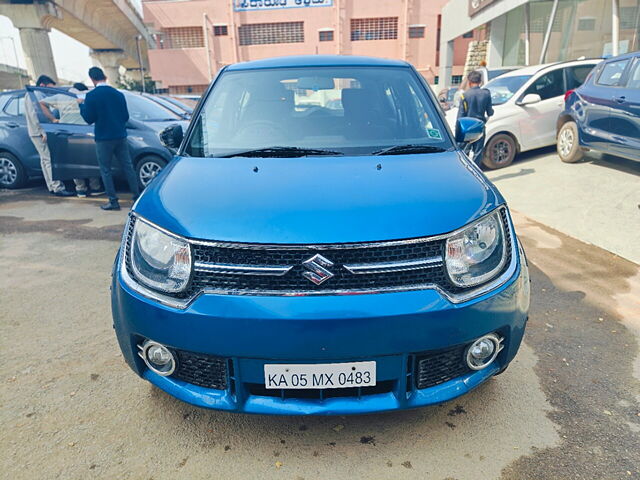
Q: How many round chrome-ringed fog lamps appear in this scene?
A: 2